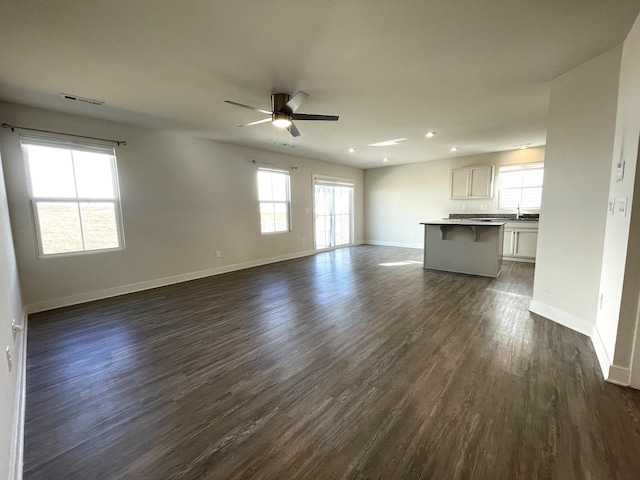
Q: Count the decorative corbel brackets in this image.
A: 2